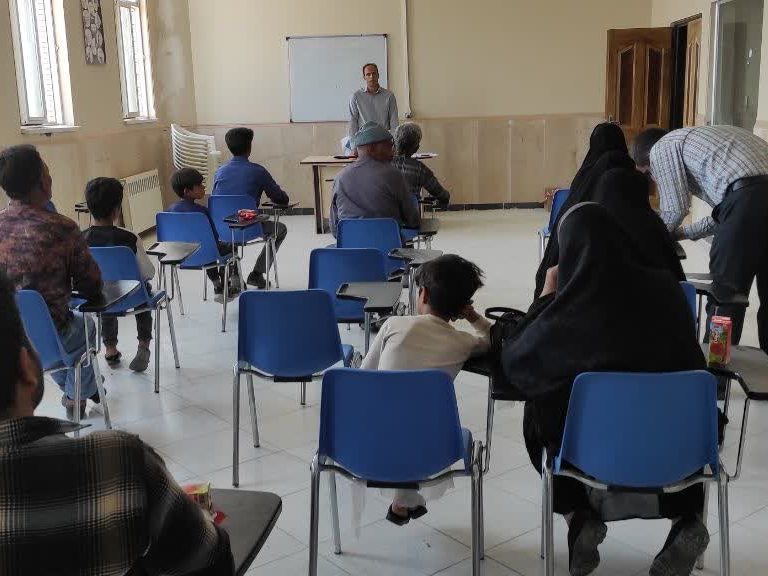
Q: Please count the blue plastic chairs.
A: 12